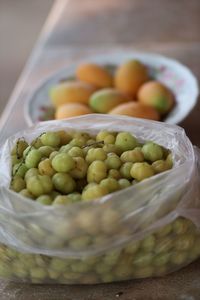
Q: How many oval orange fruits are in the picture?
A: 7